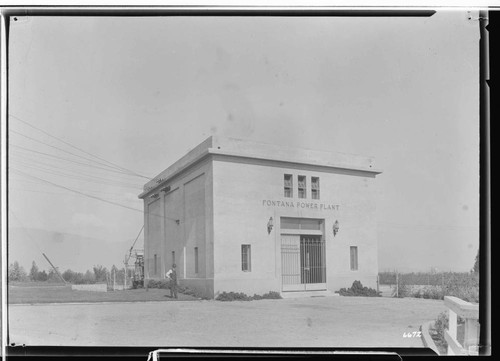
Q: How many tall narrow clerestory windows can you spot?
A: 3